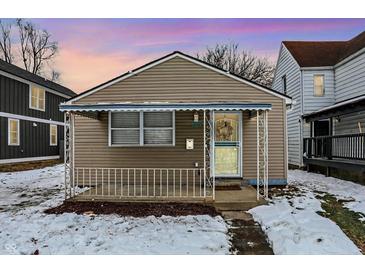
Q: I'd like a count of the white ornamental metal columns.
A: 3